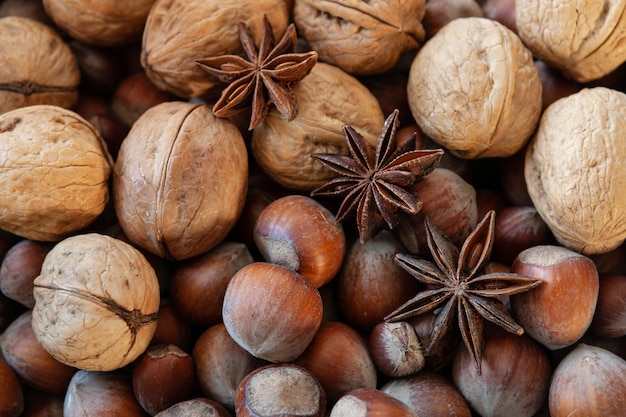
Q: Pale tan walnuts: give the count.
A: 11